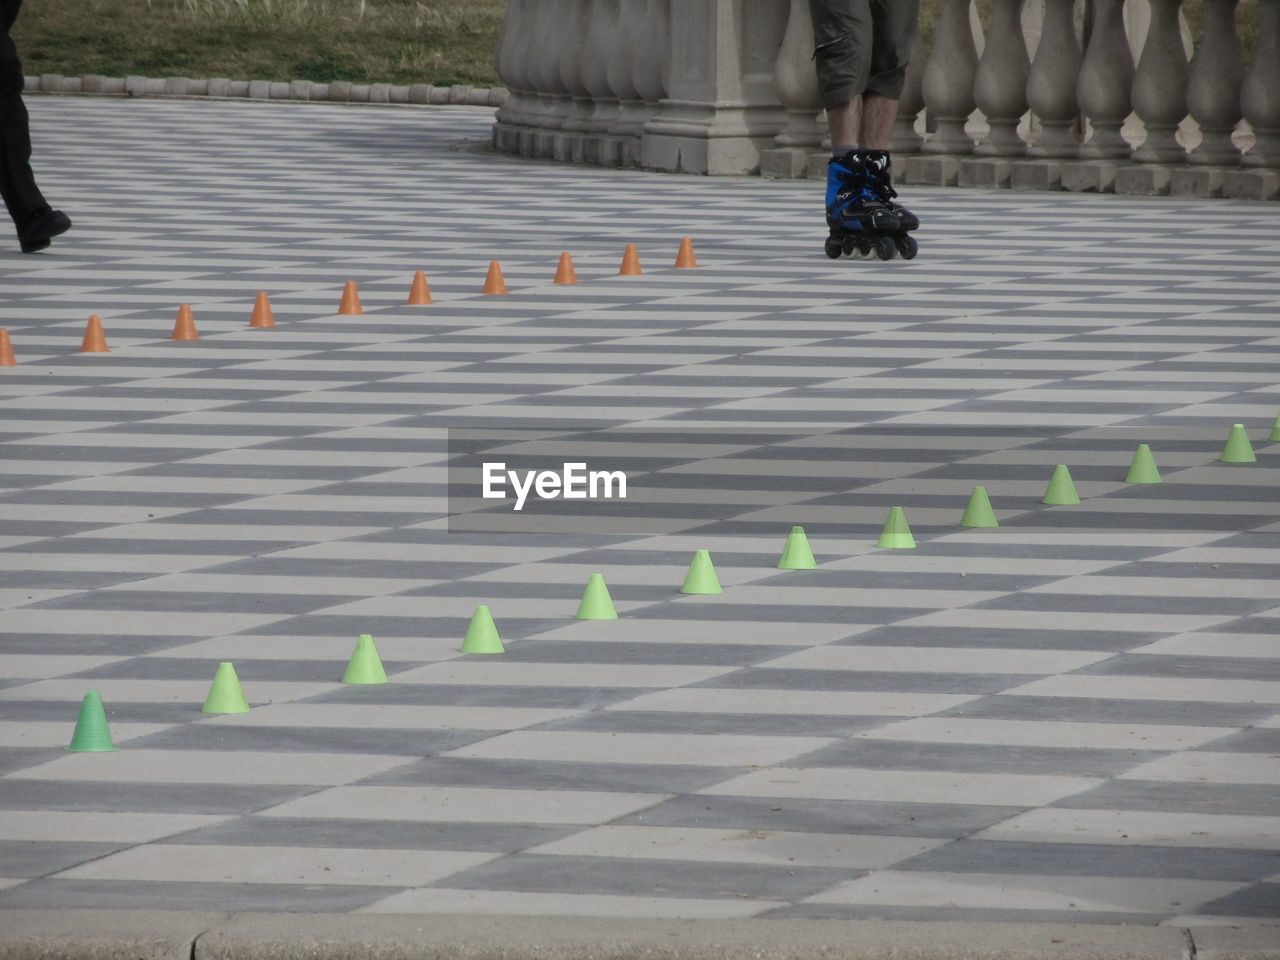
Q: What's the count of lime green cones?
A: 12